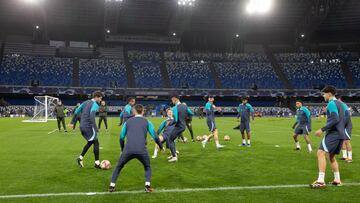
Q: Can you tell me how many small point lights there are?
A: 5